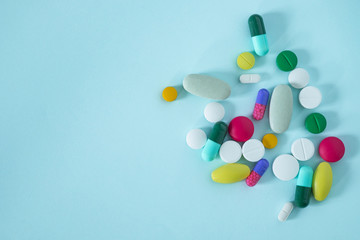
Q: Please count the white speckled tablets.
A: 2